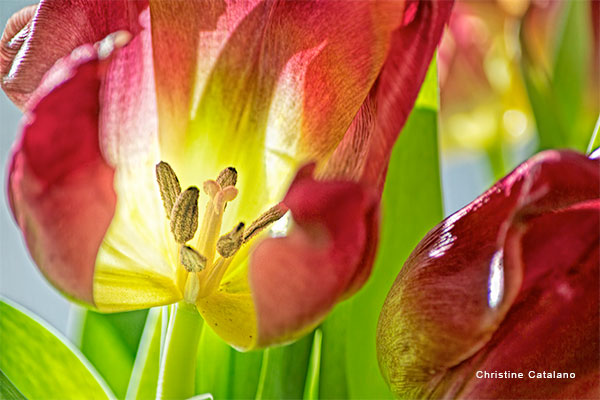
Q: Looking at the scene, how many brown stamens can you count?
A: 6